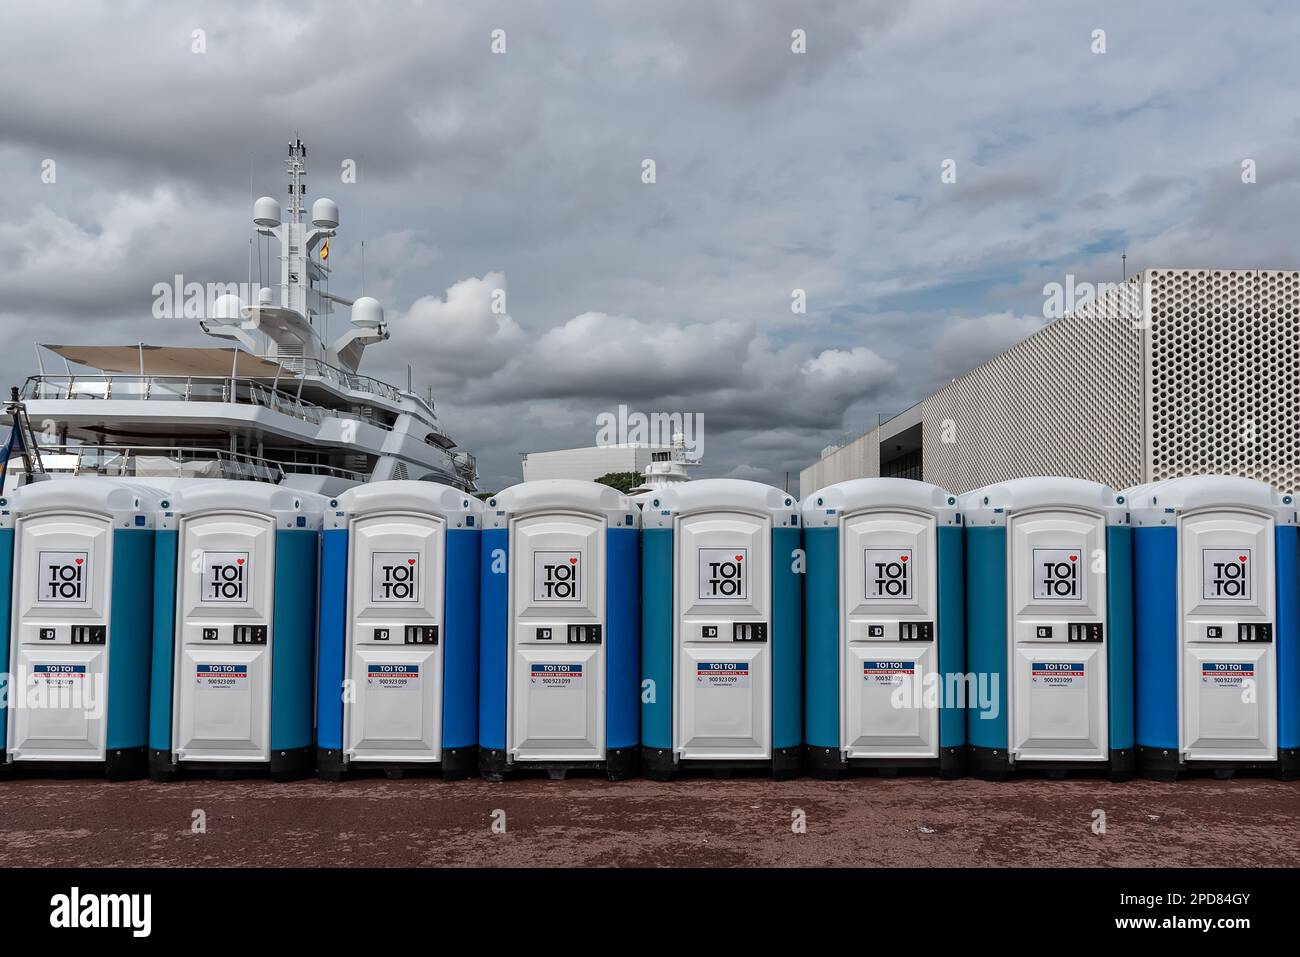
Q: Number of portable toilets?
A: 8